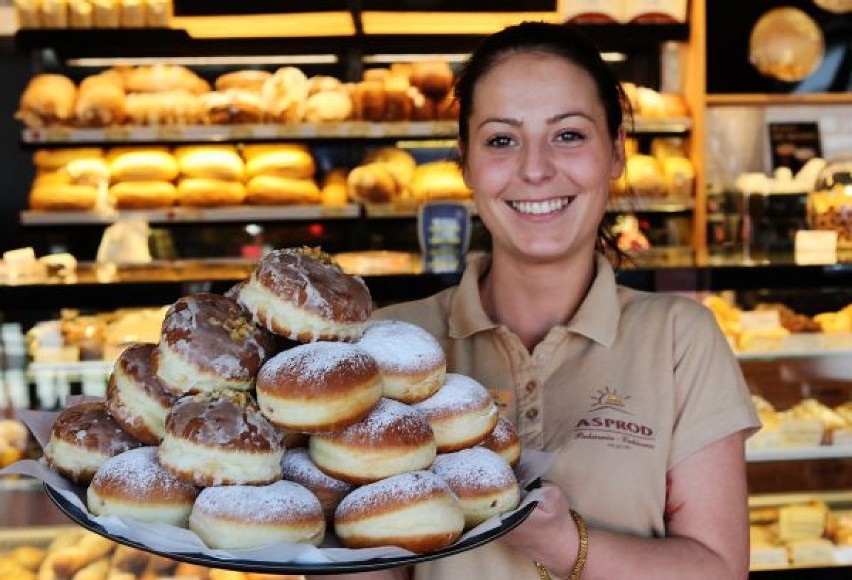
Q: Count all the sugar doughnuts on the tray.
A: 10